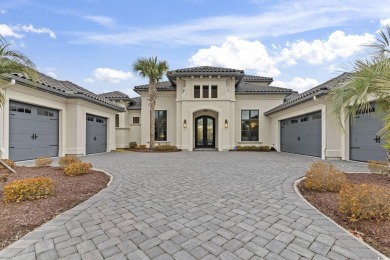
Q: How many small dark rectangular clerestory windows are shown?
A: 3